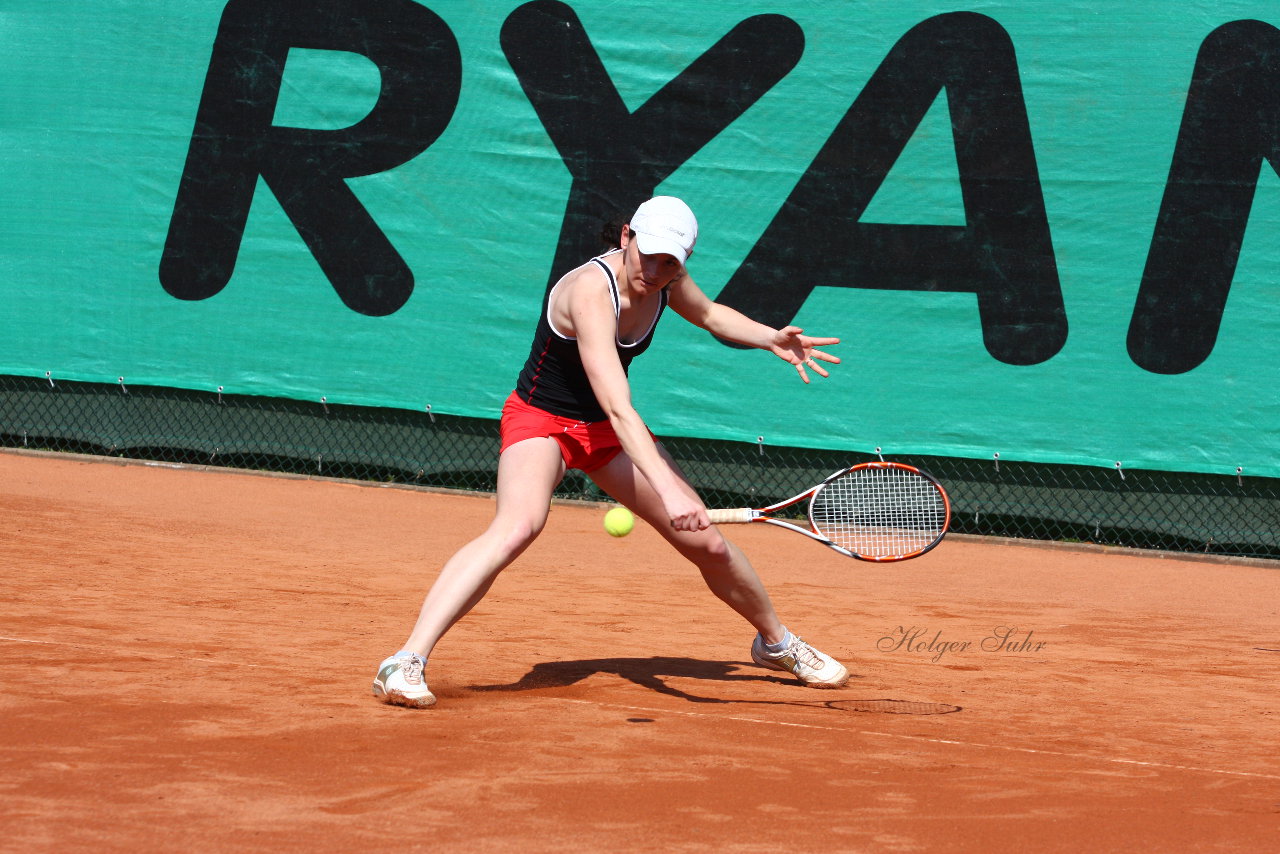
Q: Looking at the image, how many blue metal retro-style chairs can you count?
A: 0